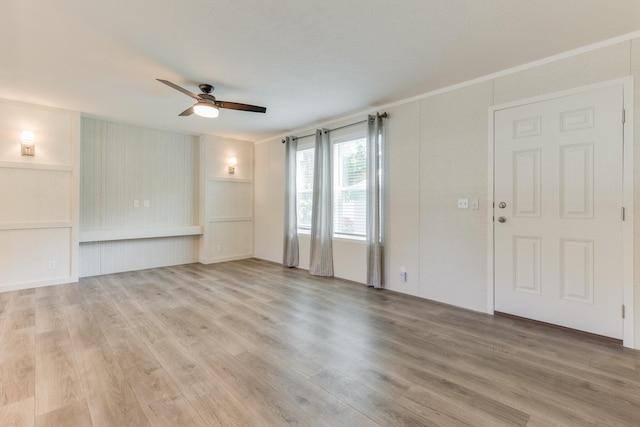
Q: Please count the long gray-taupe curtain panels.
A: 3